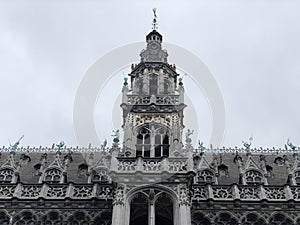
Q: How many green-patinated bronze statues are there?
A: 10